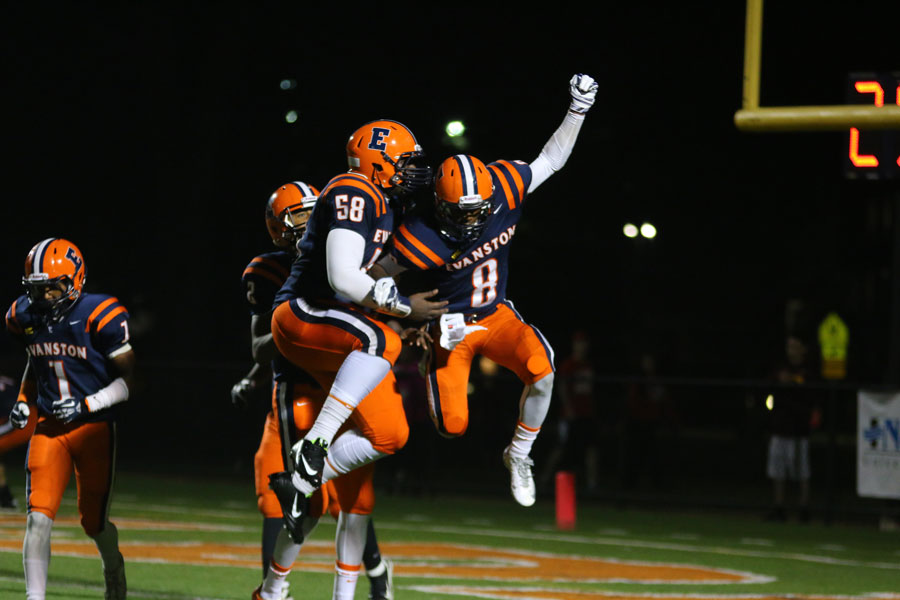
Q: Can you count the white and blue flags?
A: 1